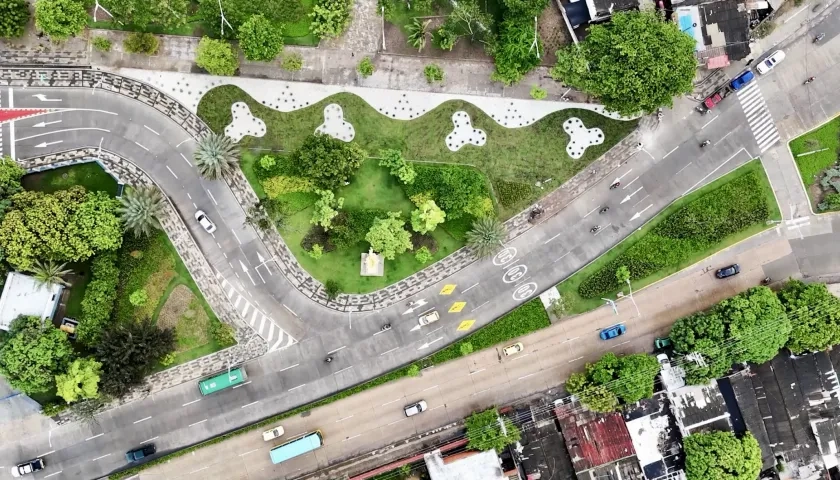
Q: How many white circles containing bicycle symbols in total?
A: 0